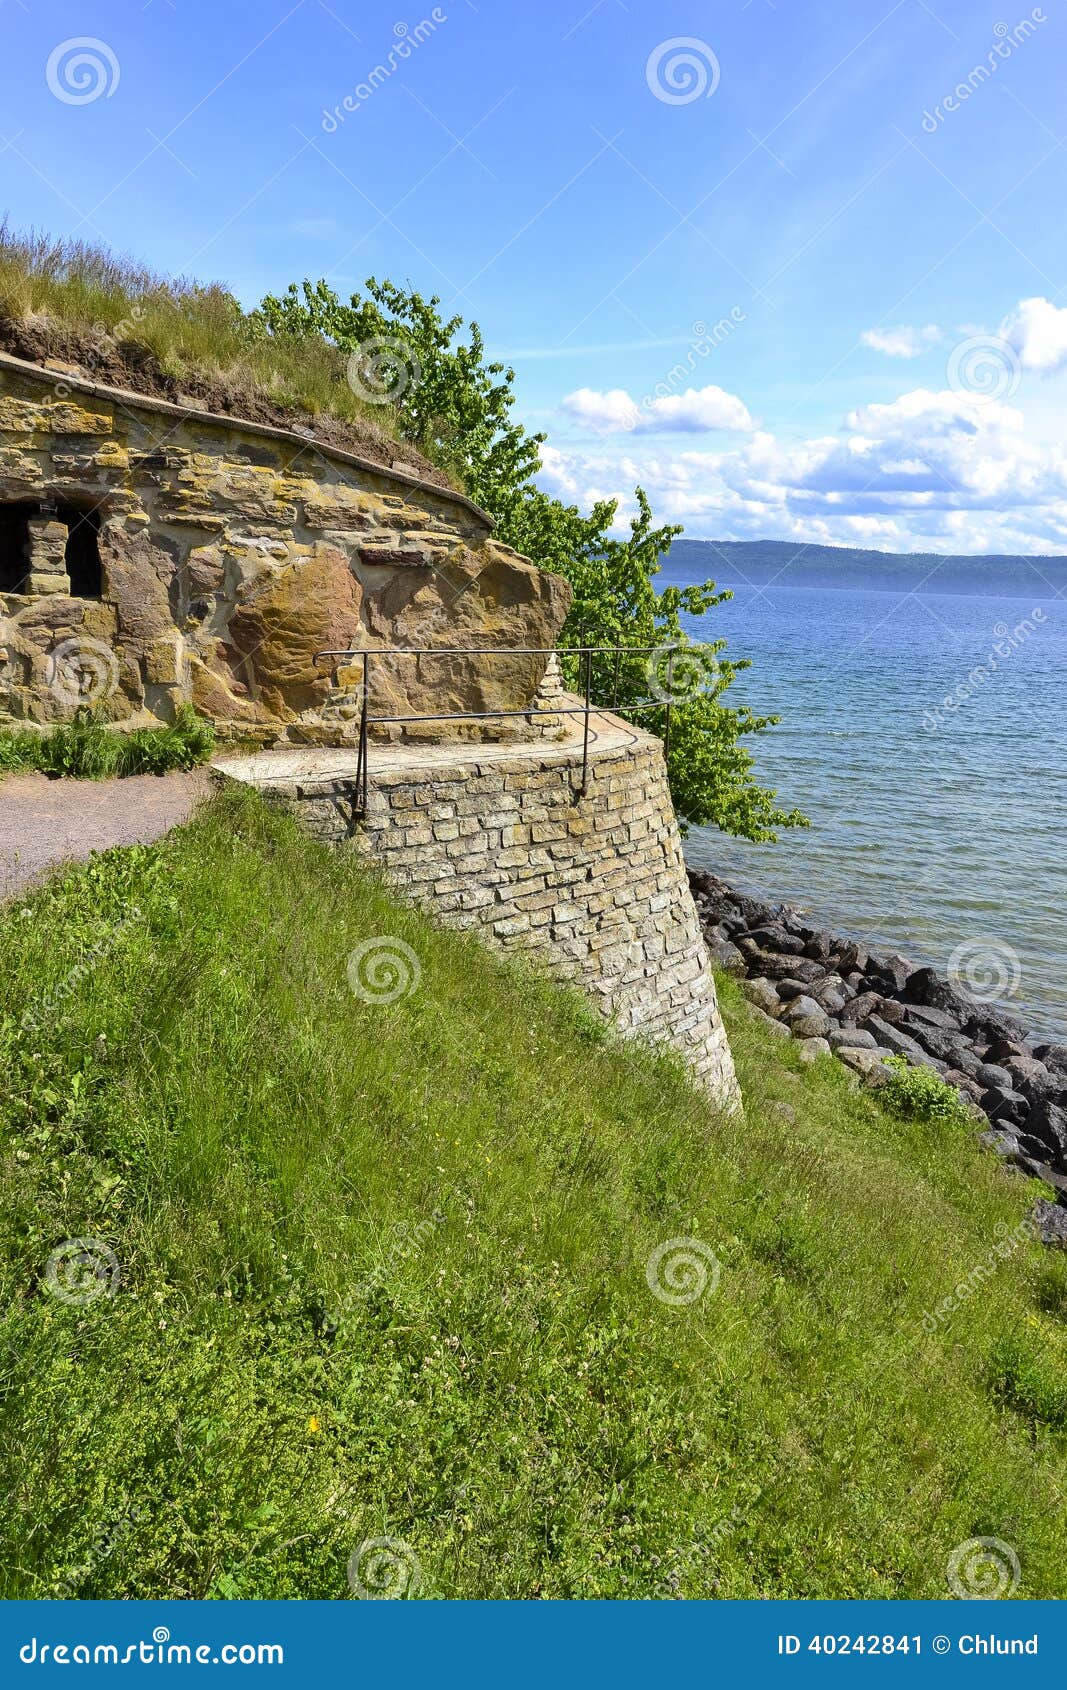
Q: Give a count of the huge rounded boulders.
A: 2